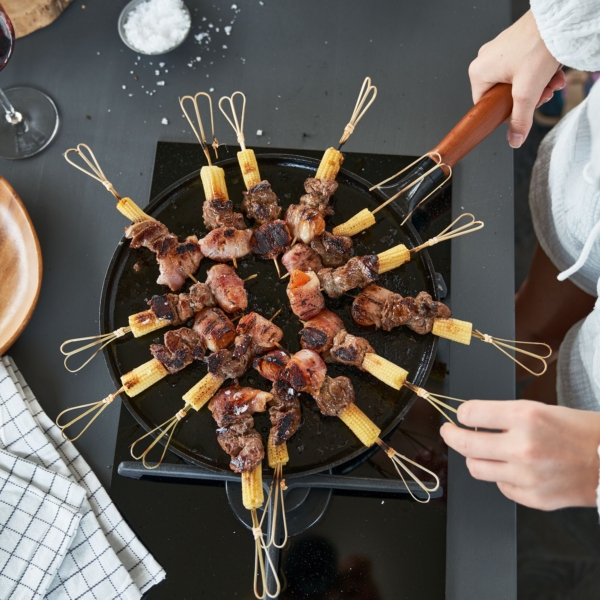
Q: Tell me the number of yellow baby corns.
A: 14